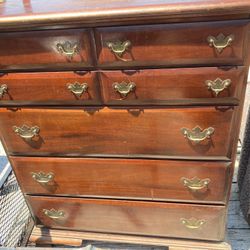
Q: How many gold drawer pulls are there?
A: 13